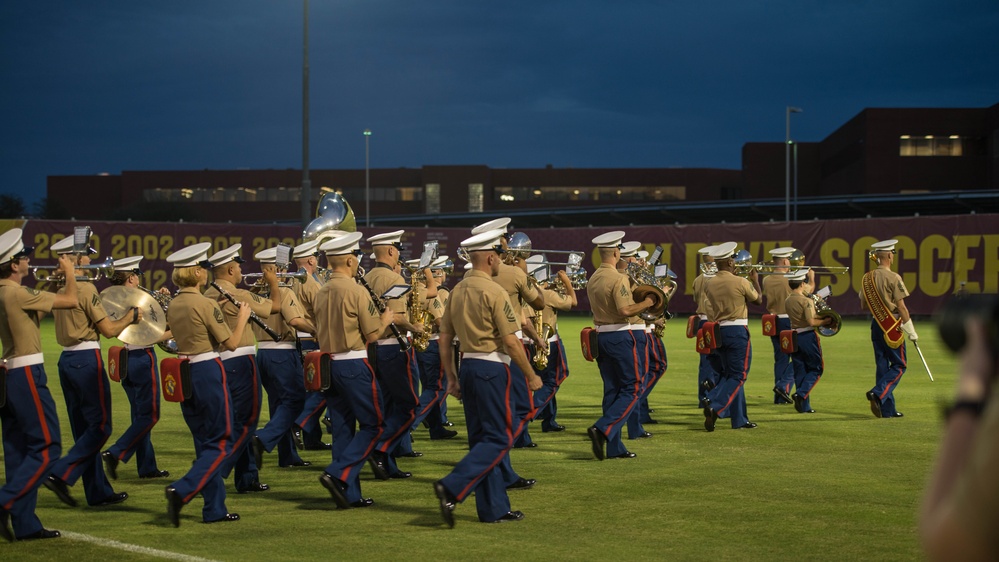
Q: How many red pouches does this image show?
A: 9